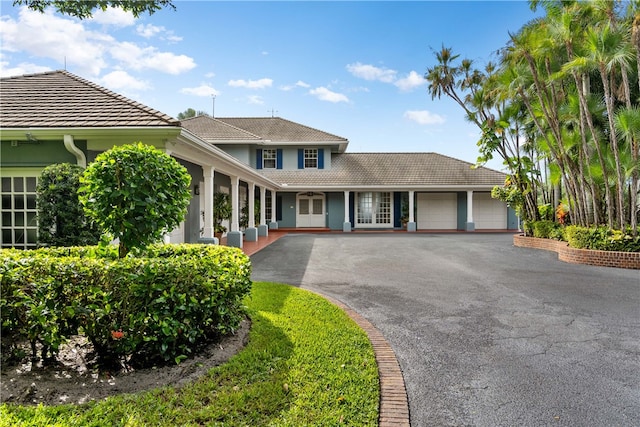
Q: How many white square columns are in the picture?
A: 8